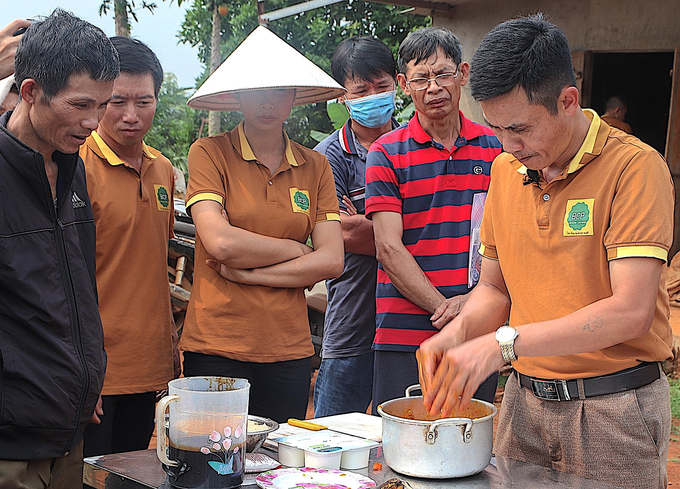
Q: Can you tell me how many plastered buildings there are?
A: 1